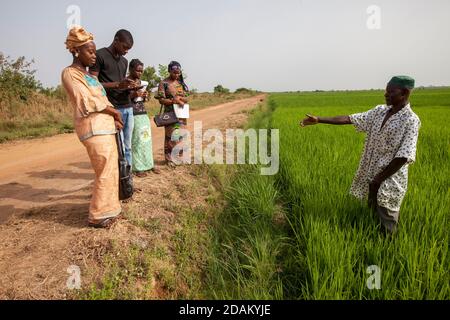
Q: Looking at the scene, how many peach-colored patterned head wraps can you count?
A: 1